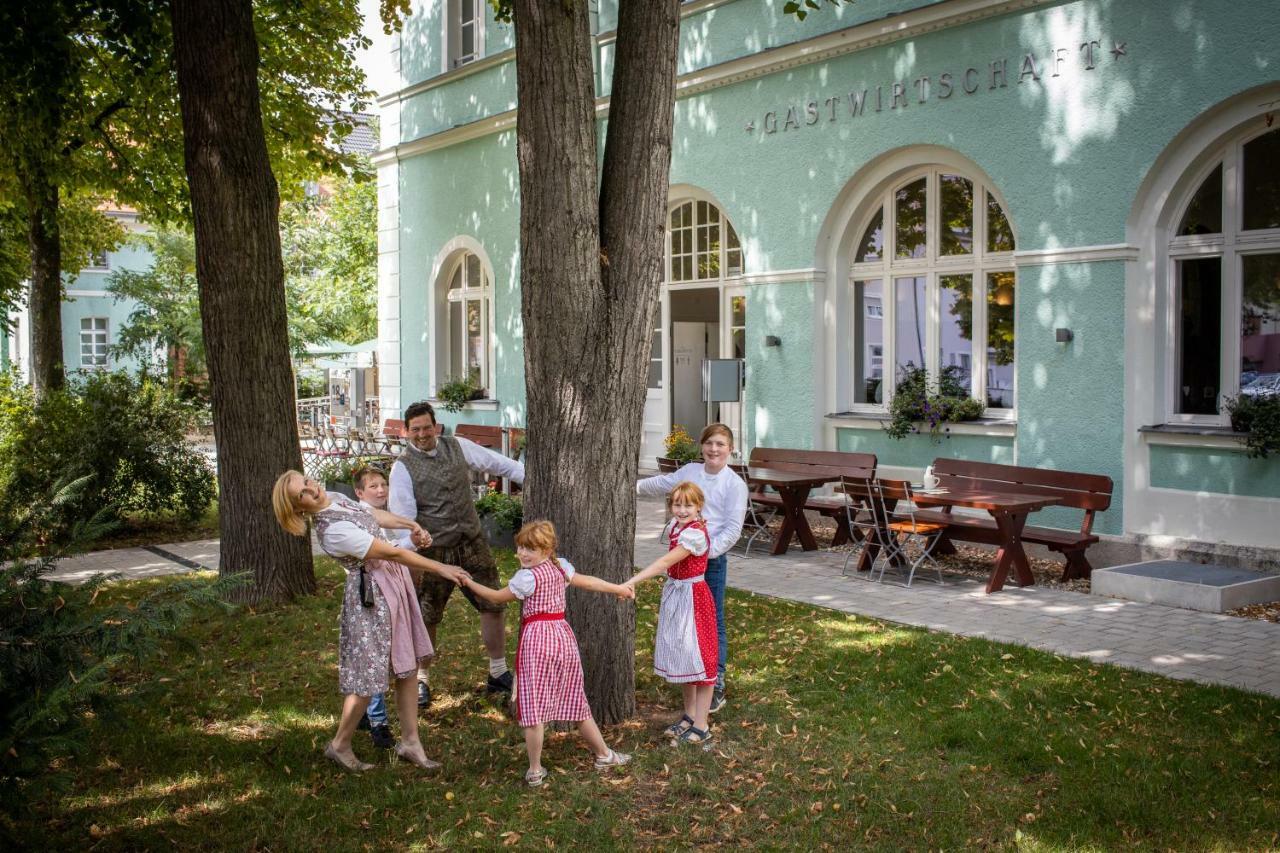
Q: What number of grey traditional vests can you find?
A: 1